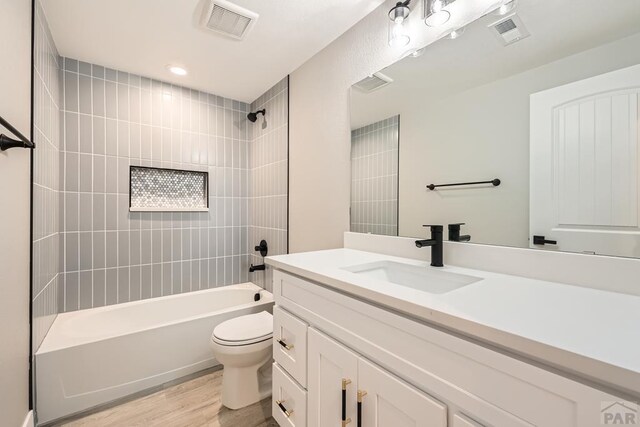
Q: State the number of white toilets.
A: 1